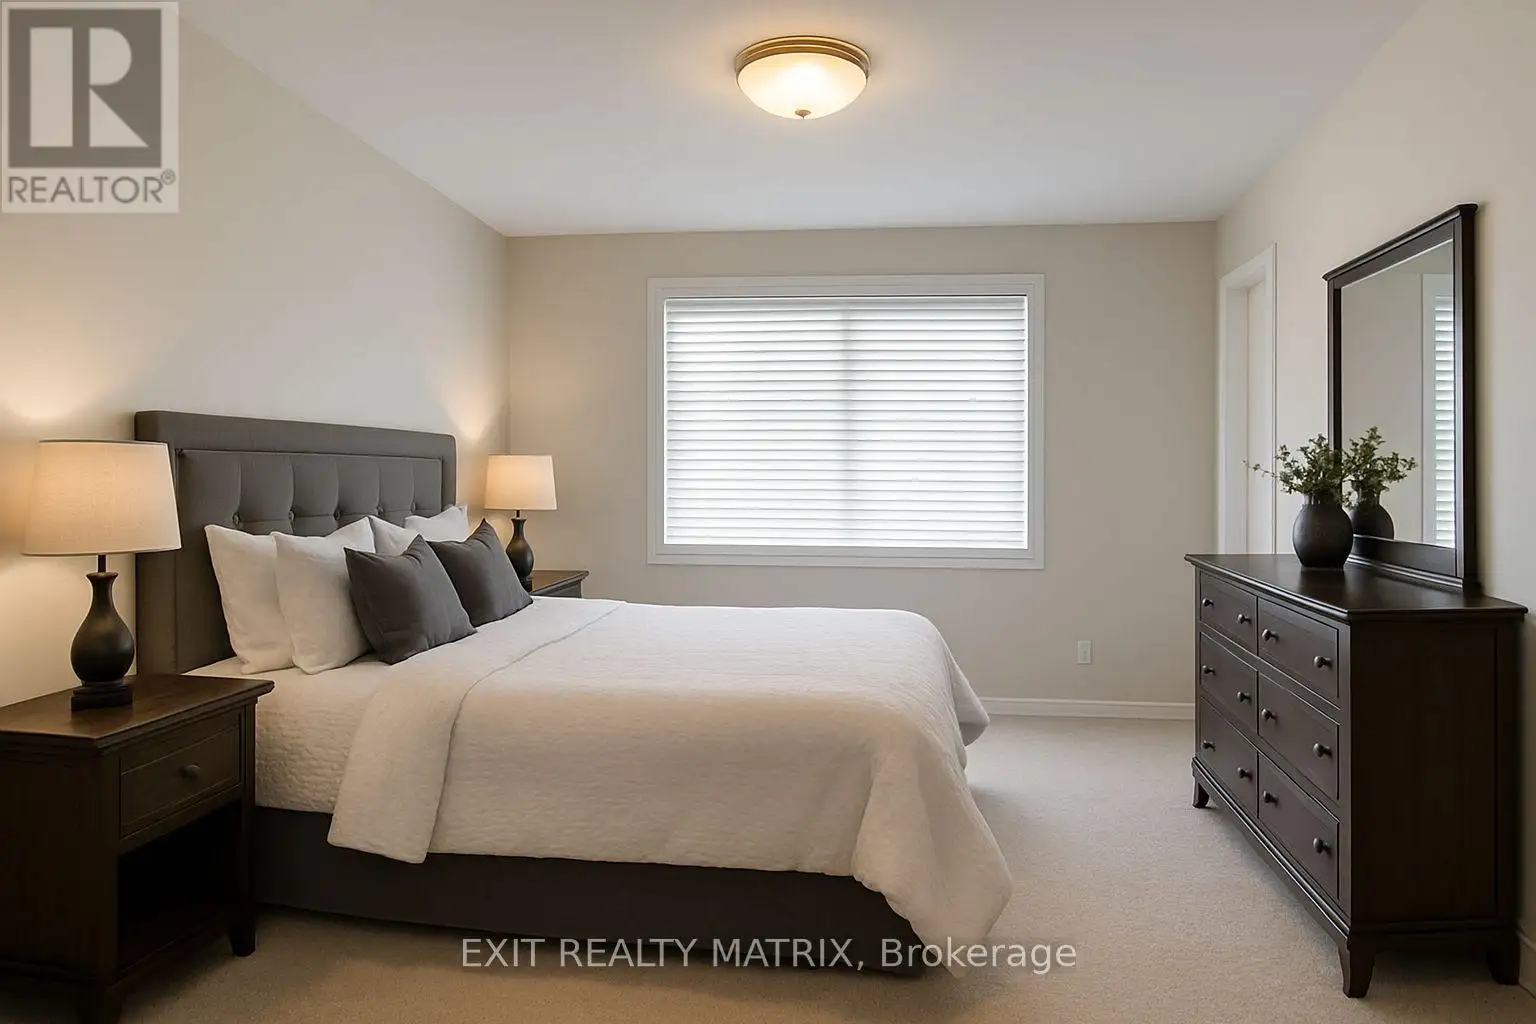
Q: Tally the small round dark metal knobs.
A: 13